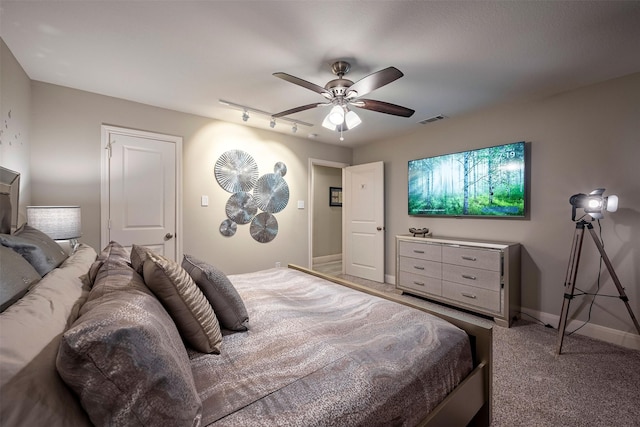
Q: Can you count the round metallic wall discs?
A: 6